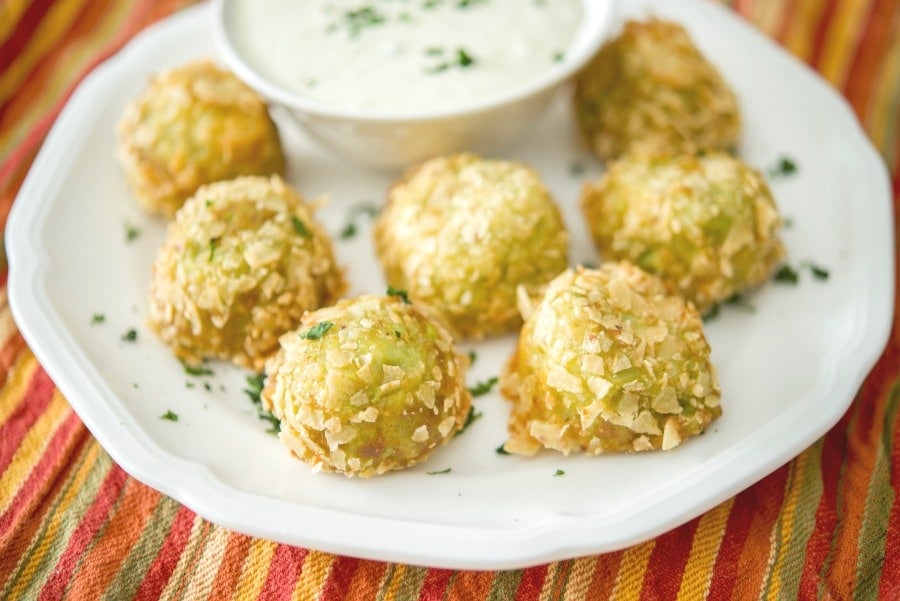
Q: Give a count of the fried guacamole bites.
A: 7